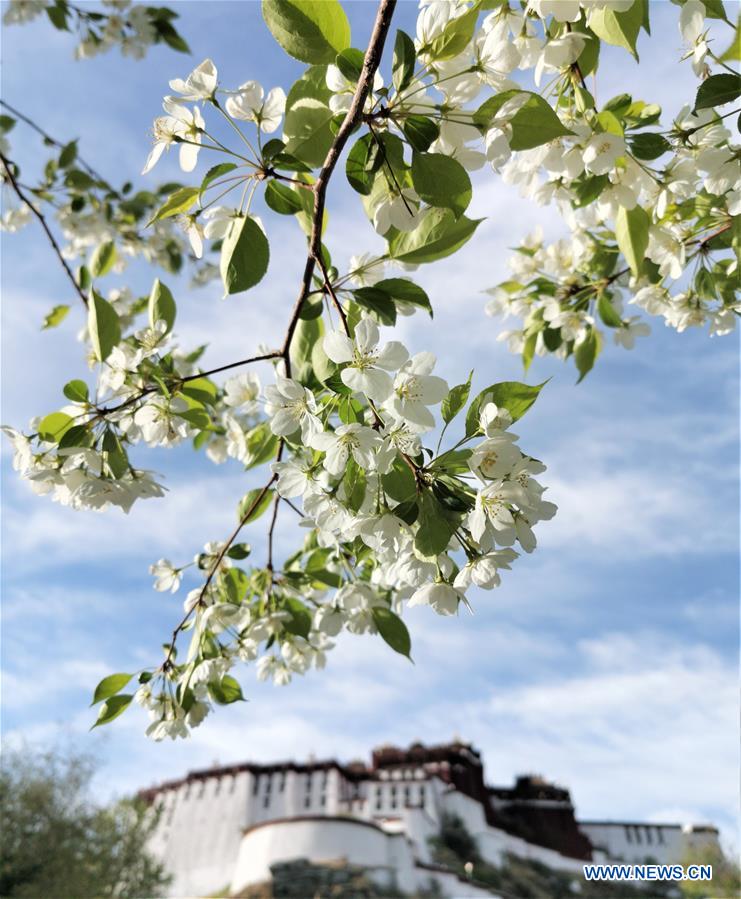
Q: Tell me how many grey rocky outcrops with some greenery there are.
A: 1